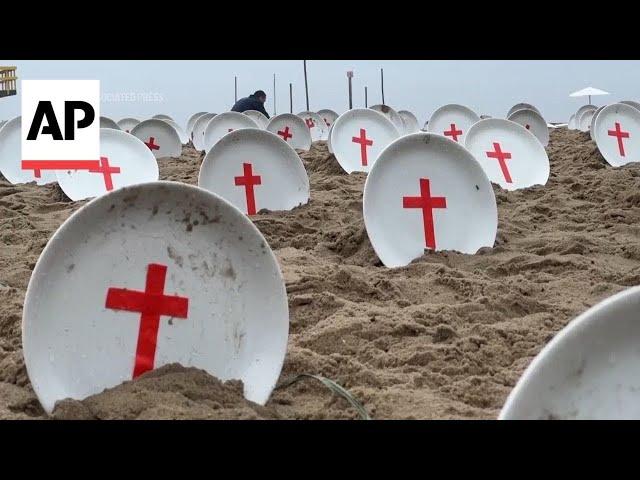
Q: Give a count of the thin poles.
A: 7